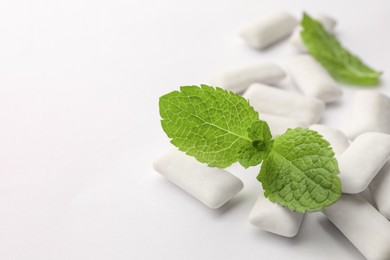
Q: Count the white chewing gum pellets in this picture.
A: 13